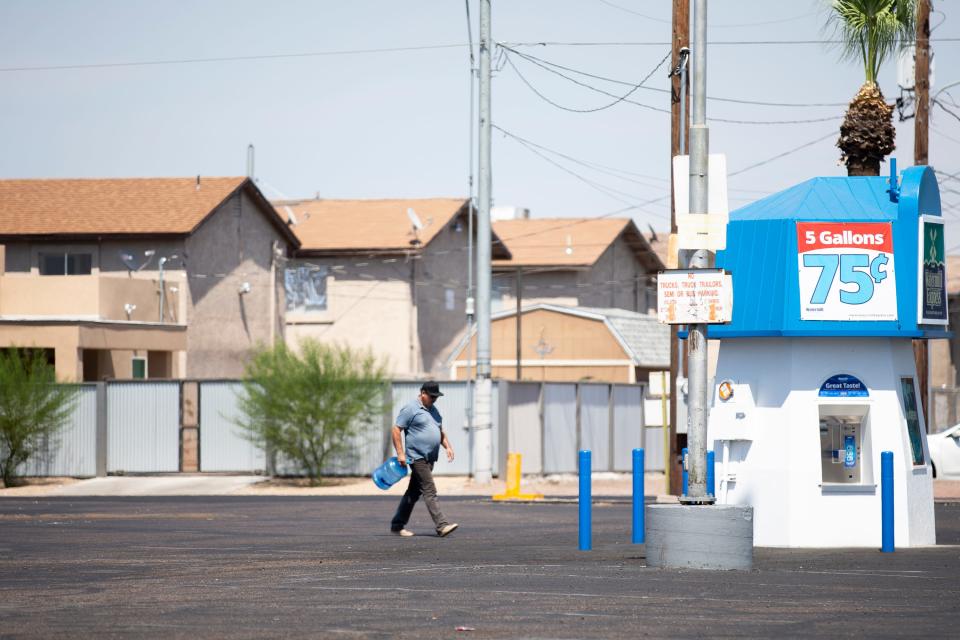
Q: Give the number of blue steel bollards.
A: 5